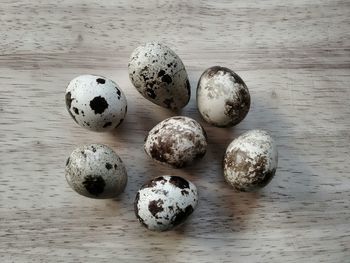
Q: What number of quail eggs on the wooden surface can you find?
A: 7